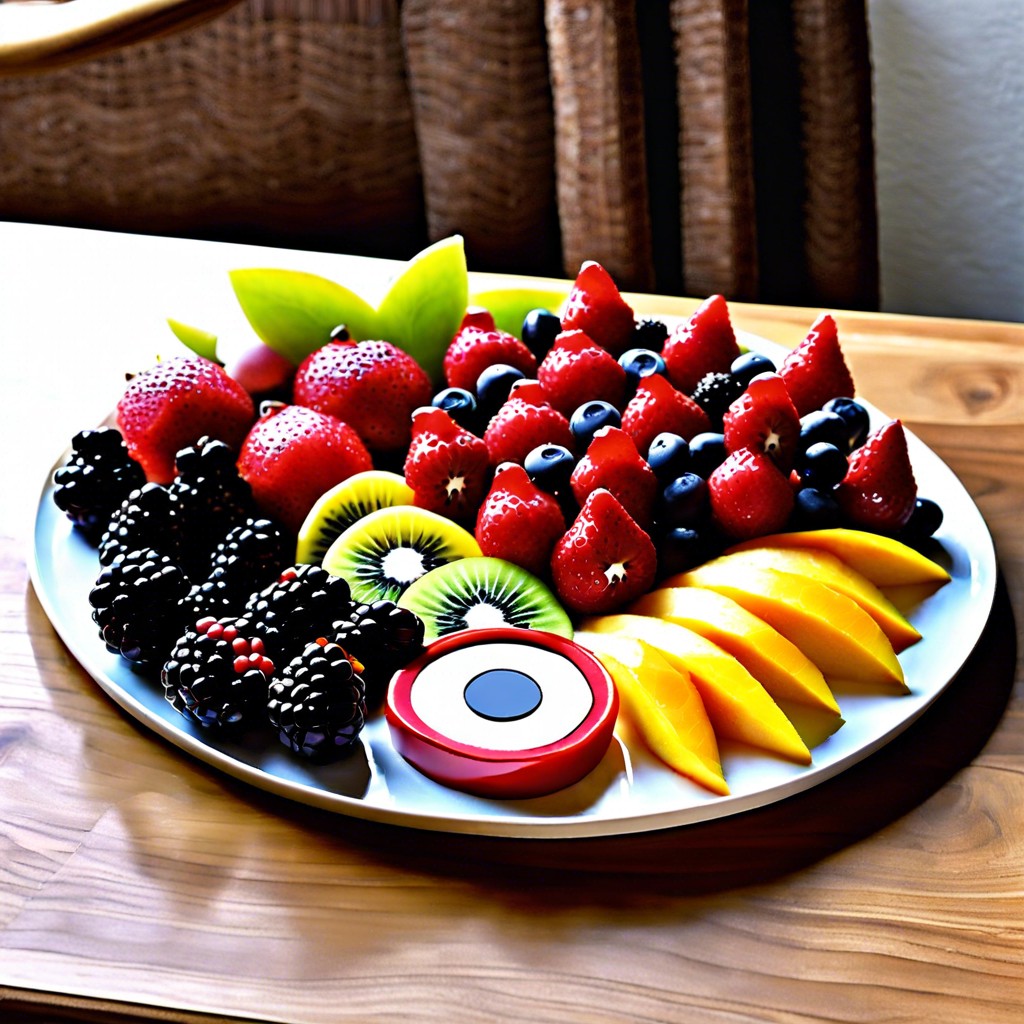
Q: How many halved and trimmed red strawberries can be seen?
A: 14